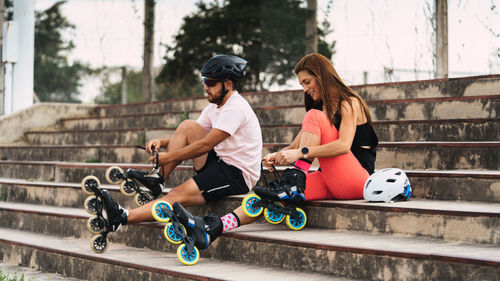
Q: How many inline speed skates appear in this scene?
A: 4